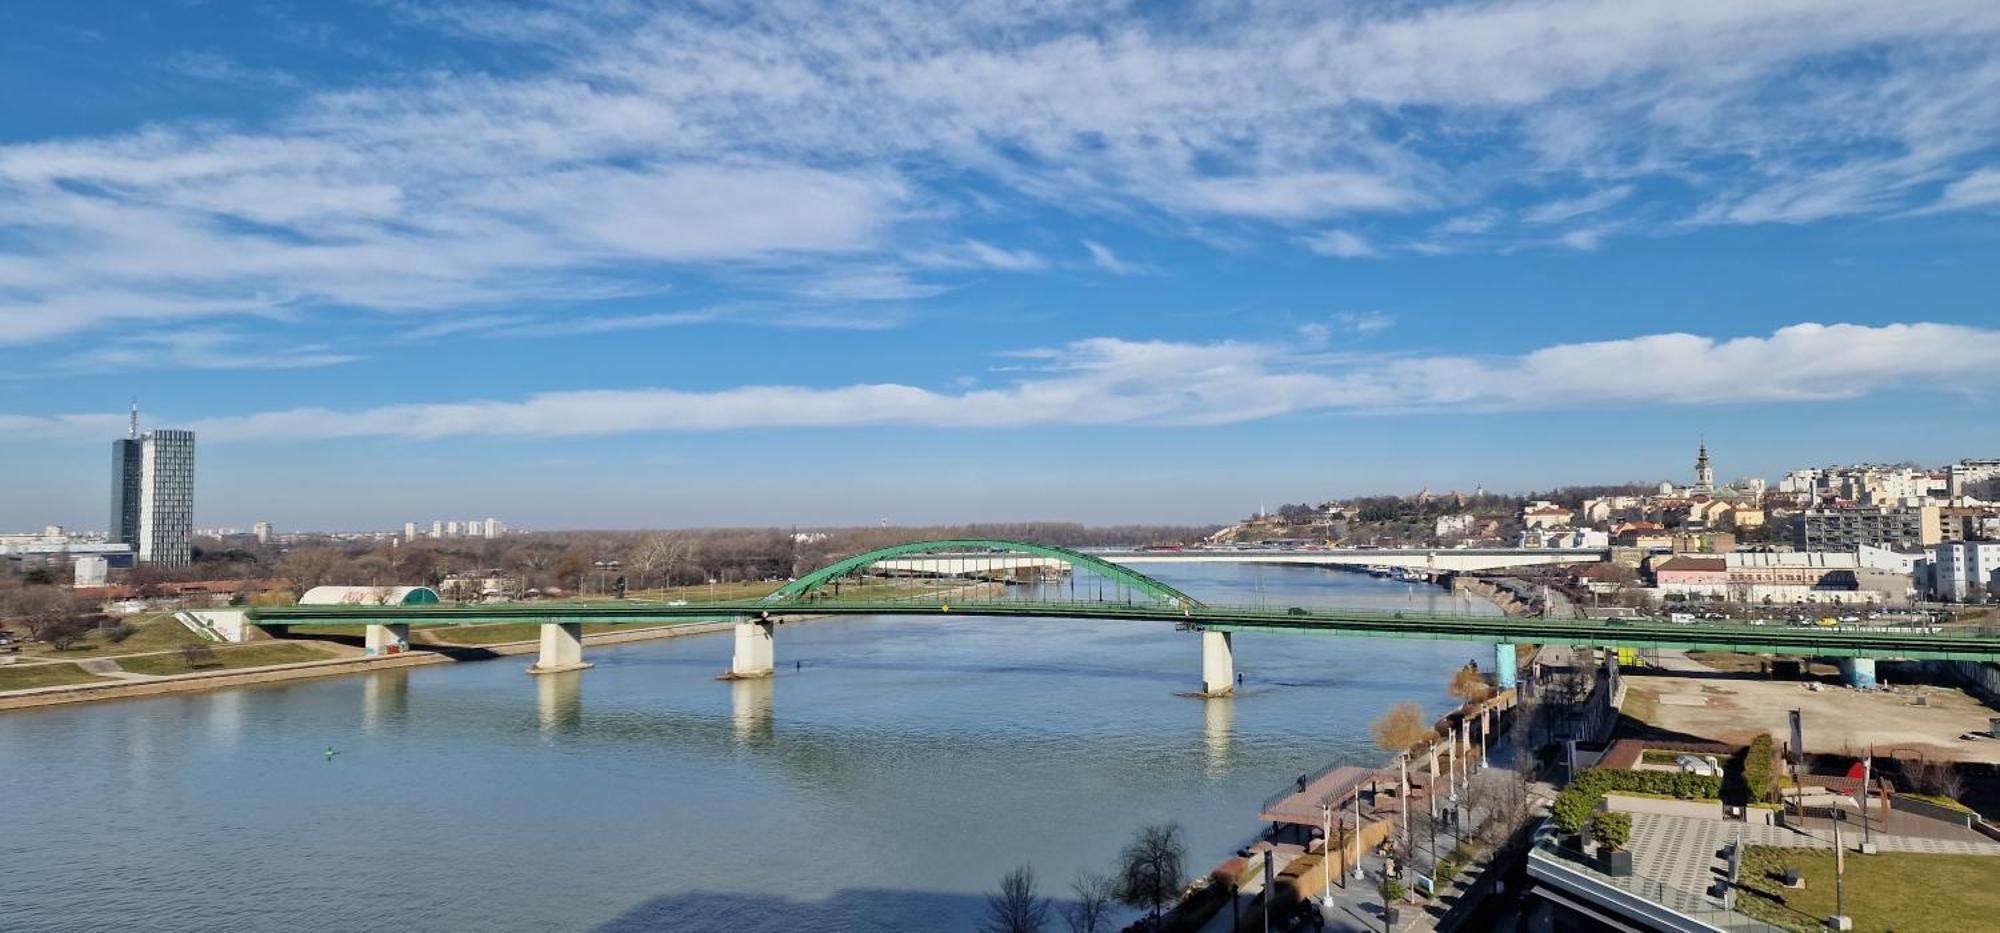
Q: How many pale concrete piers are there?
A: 4